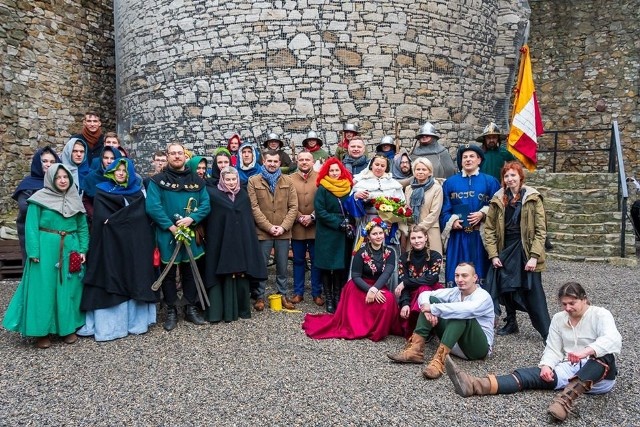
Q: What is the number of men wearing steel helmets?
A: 6